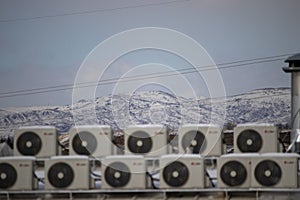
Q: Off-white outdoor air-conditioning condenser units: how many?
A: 11